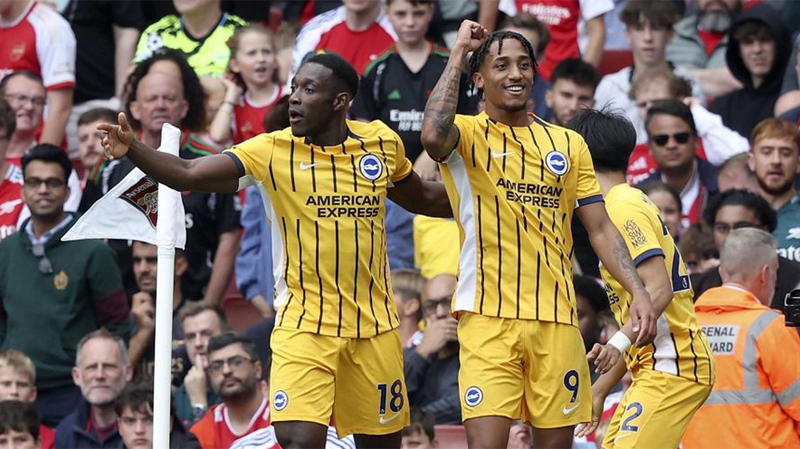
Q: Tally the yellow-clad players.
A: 3